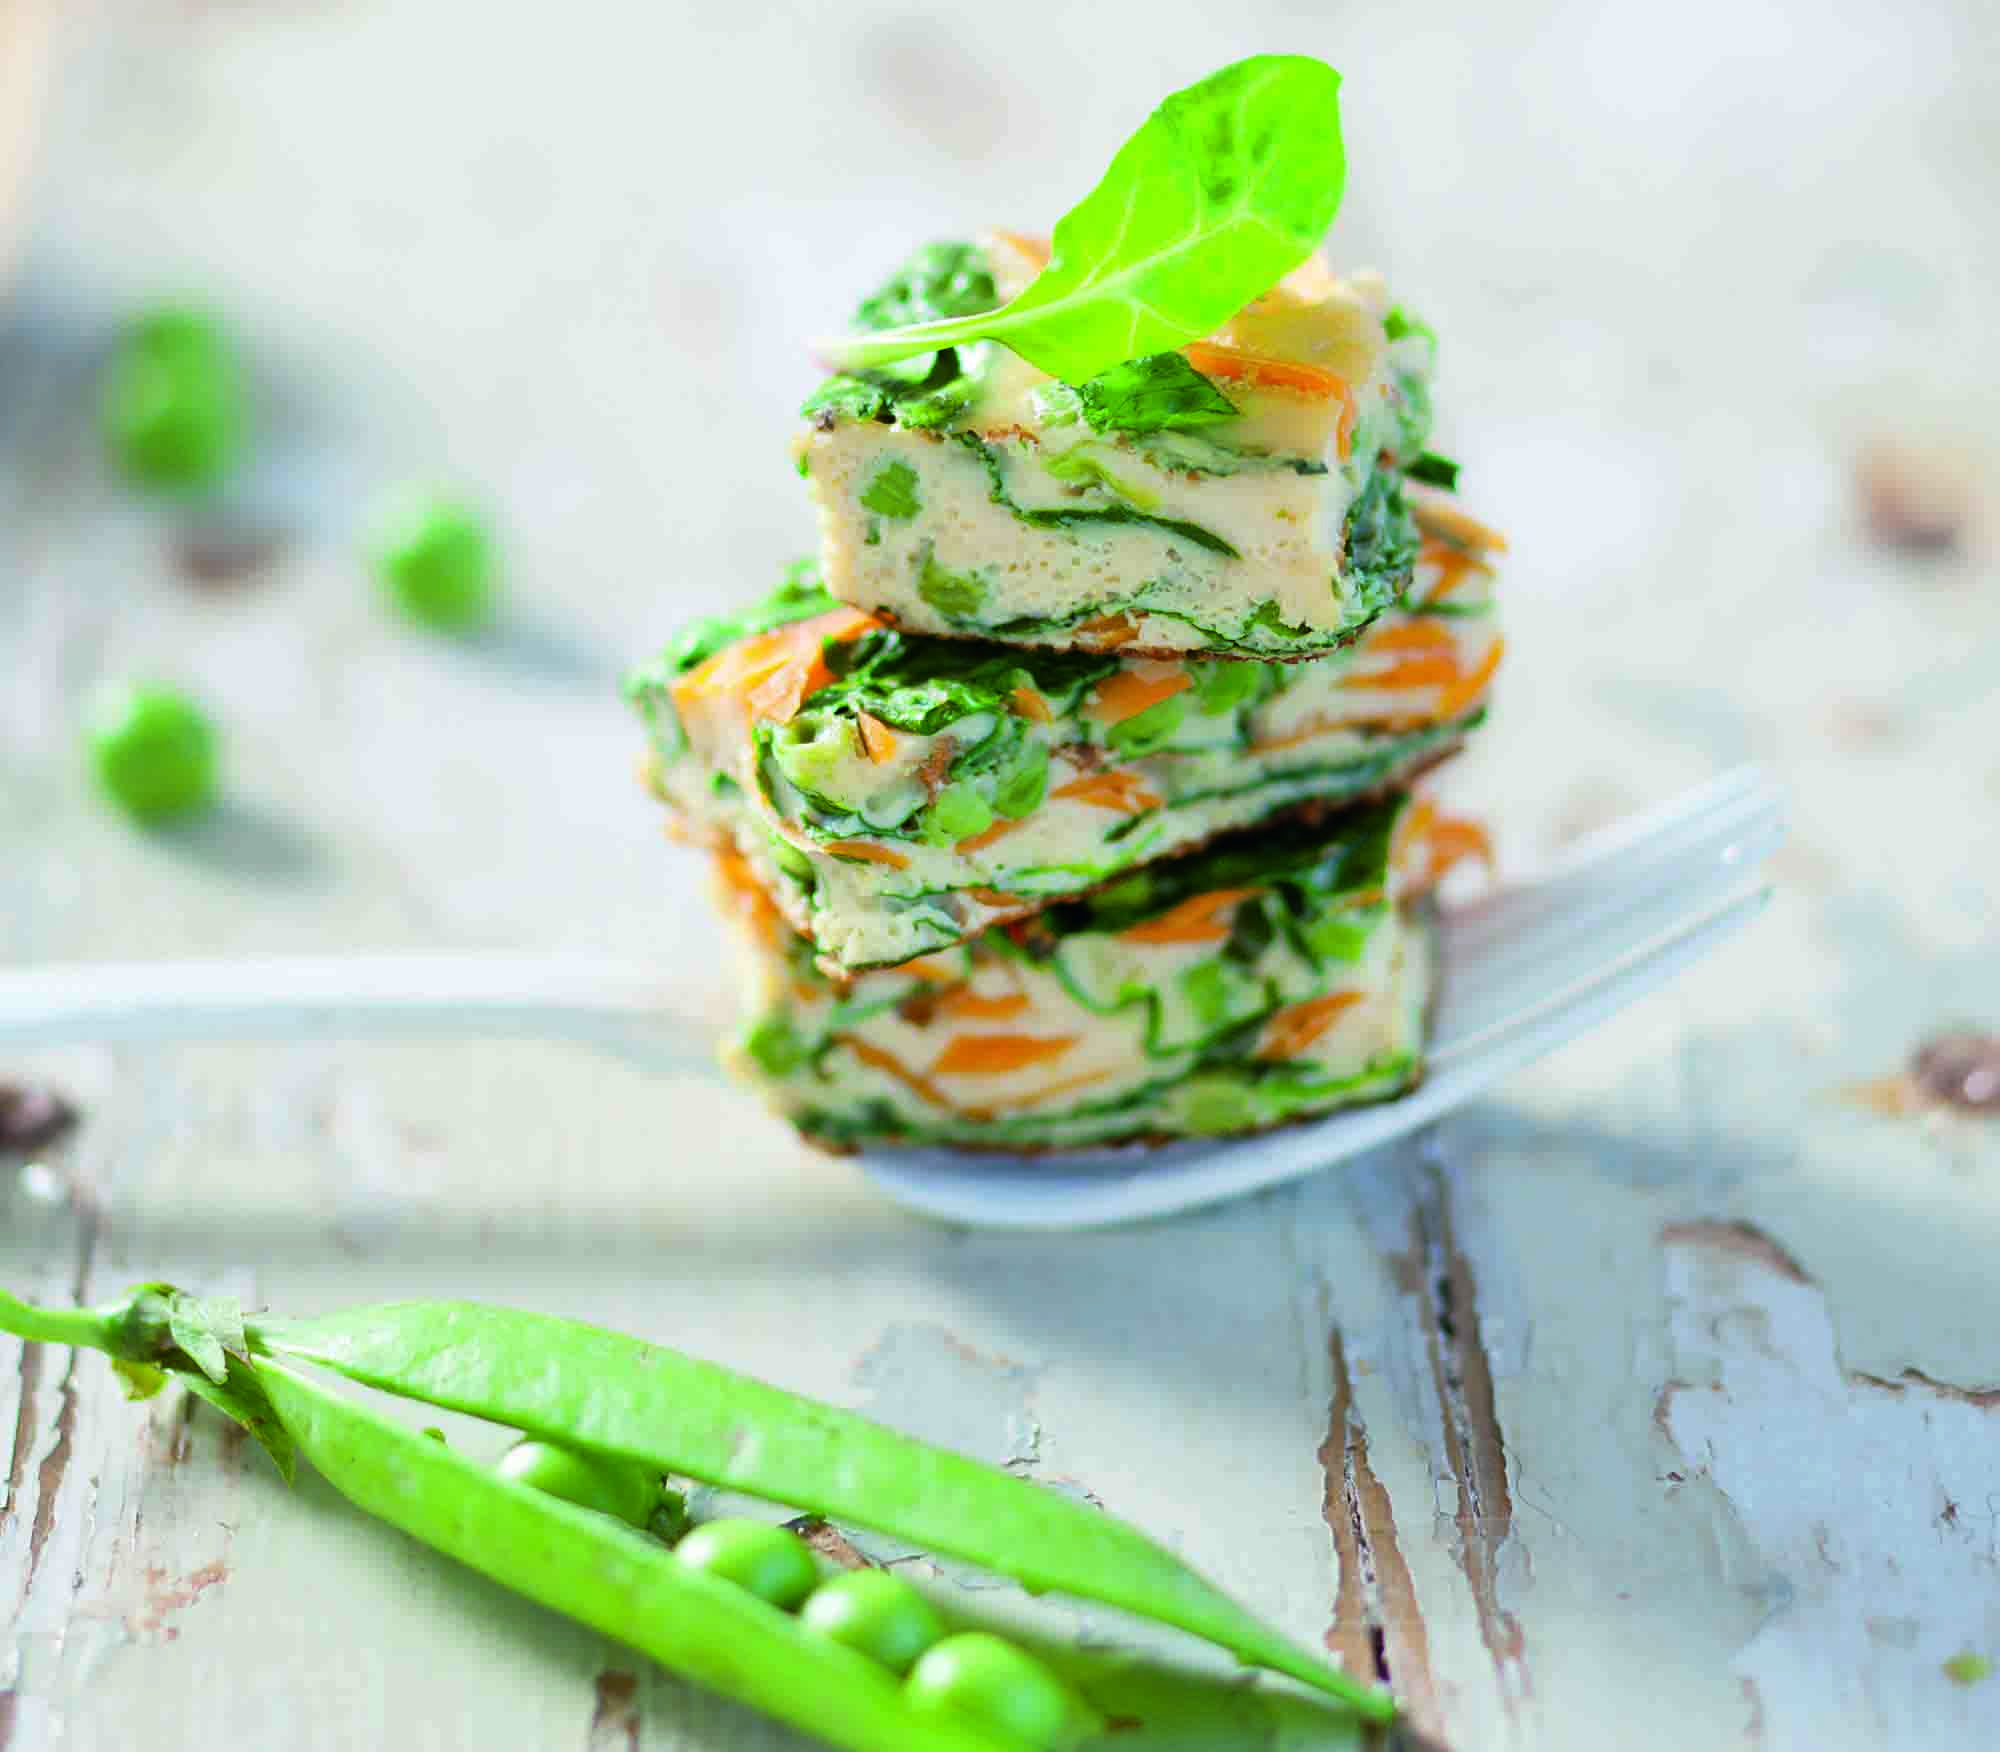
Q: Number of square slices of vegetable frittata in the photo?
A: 3